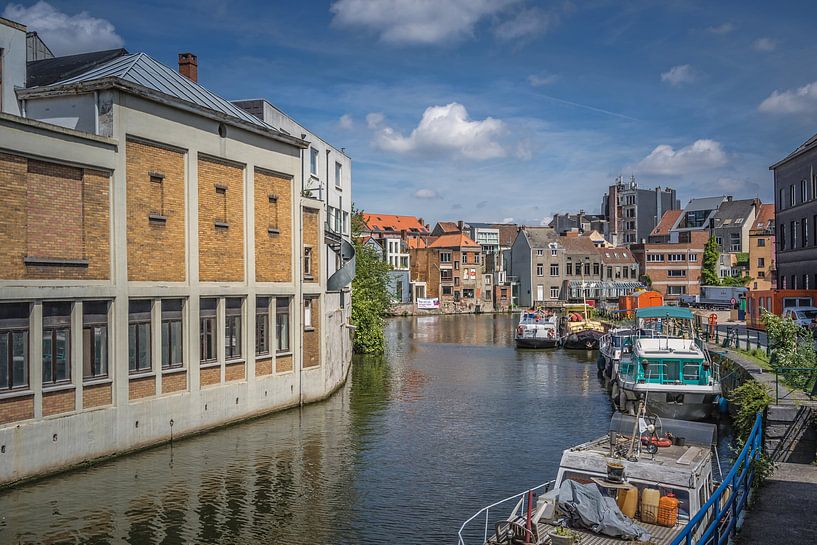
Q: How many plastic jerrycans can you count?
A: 3